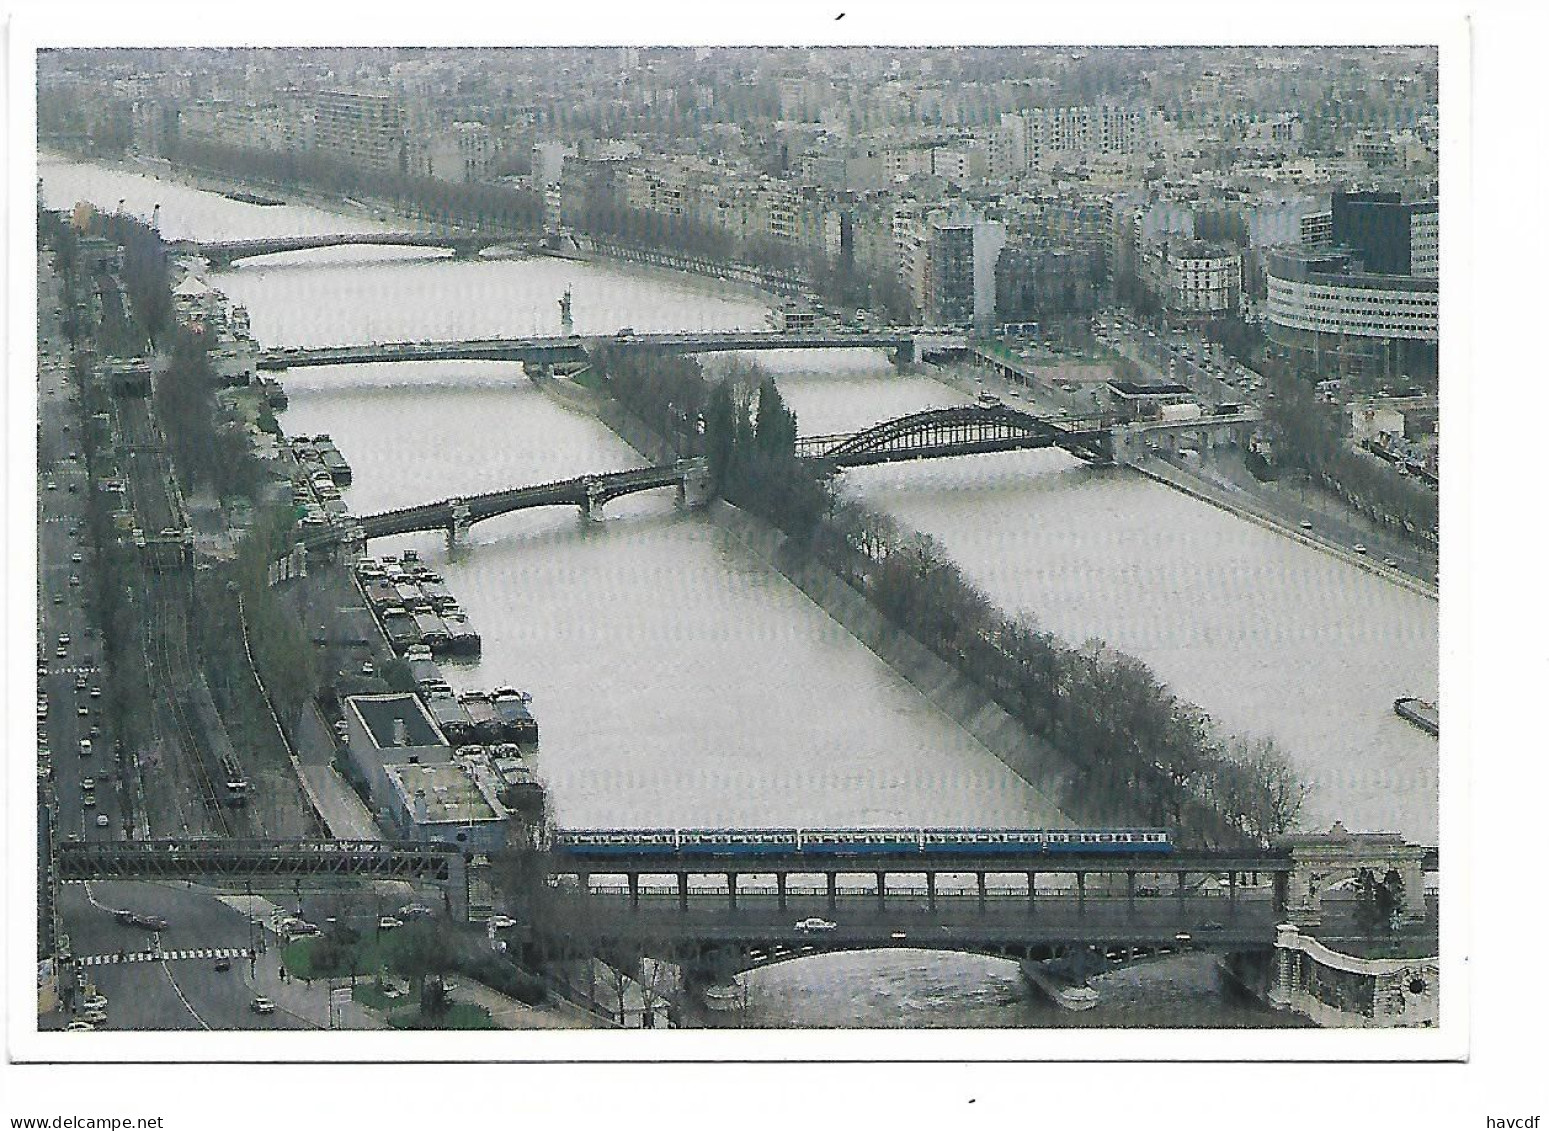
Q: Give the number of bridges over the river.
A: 4